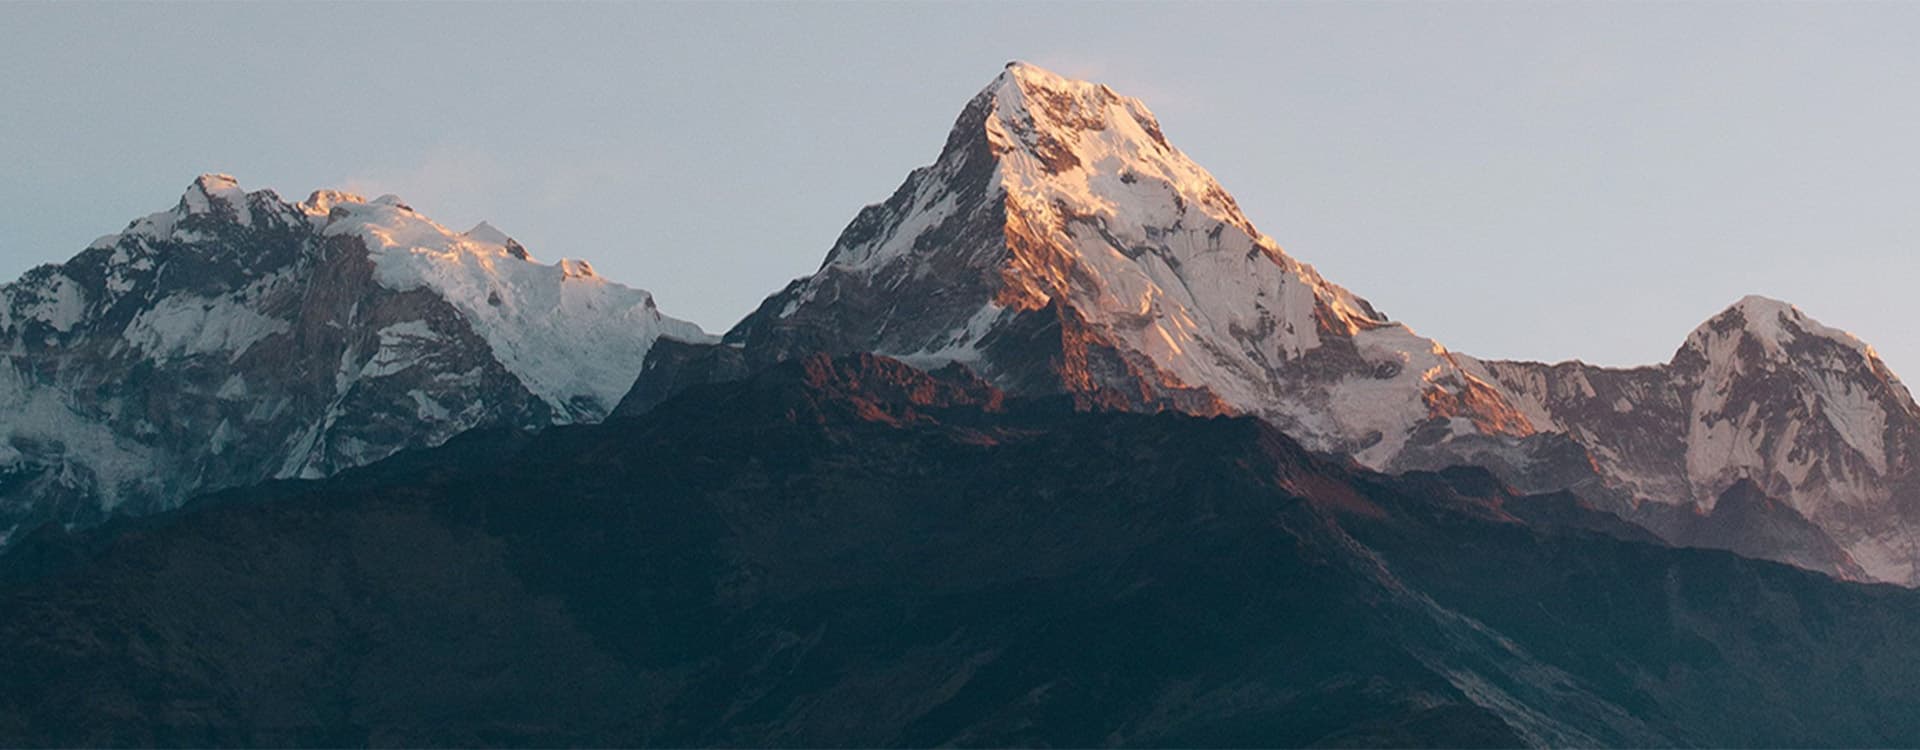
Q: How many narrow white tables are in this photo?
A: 0